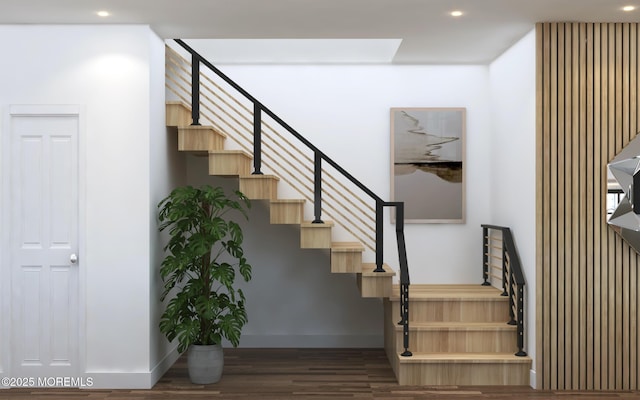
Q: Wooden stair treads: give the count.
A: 11